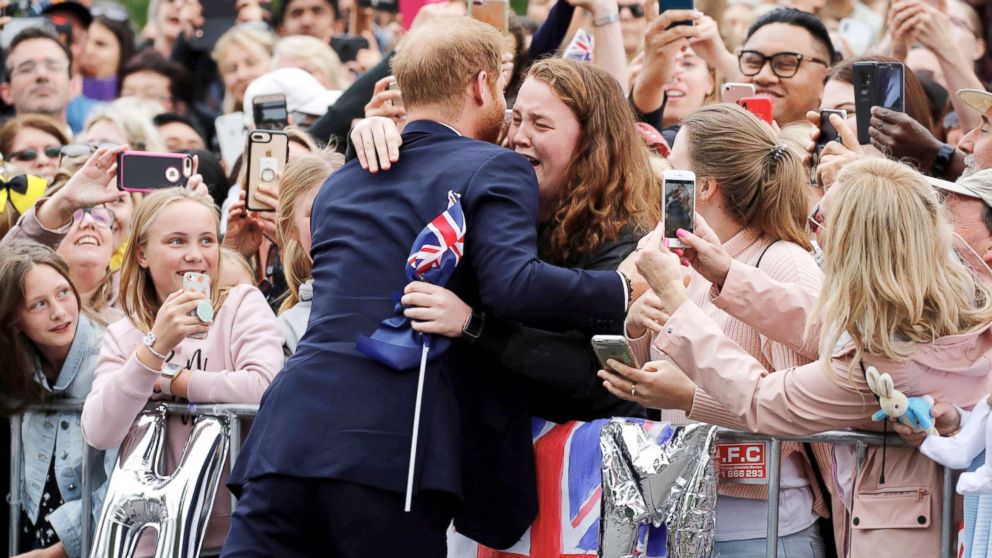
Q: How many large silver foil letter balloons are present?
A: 2